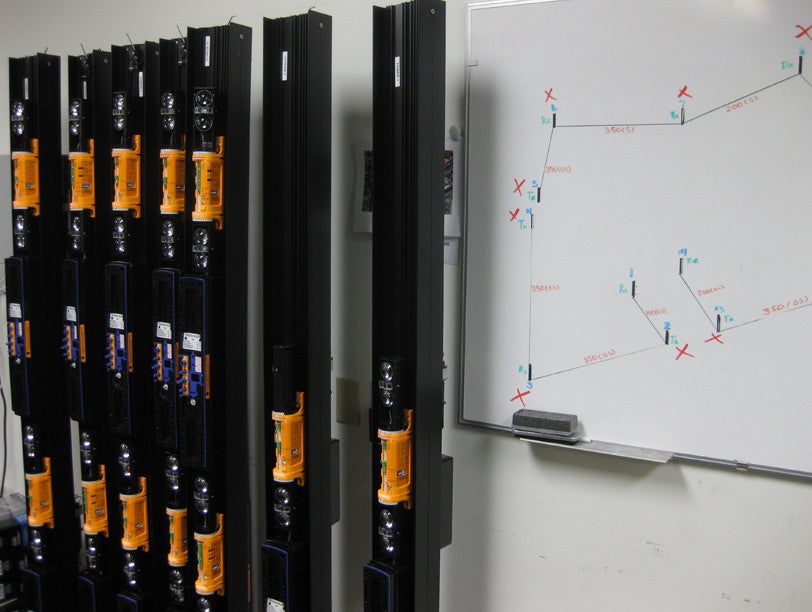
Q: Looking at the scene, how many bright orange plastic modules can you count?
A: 12